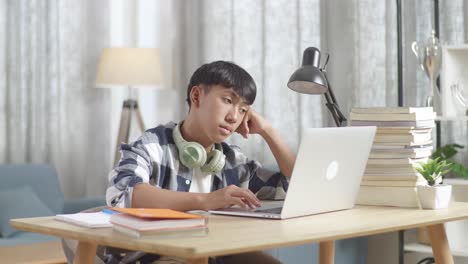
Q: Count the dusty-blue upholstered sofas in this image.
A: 1